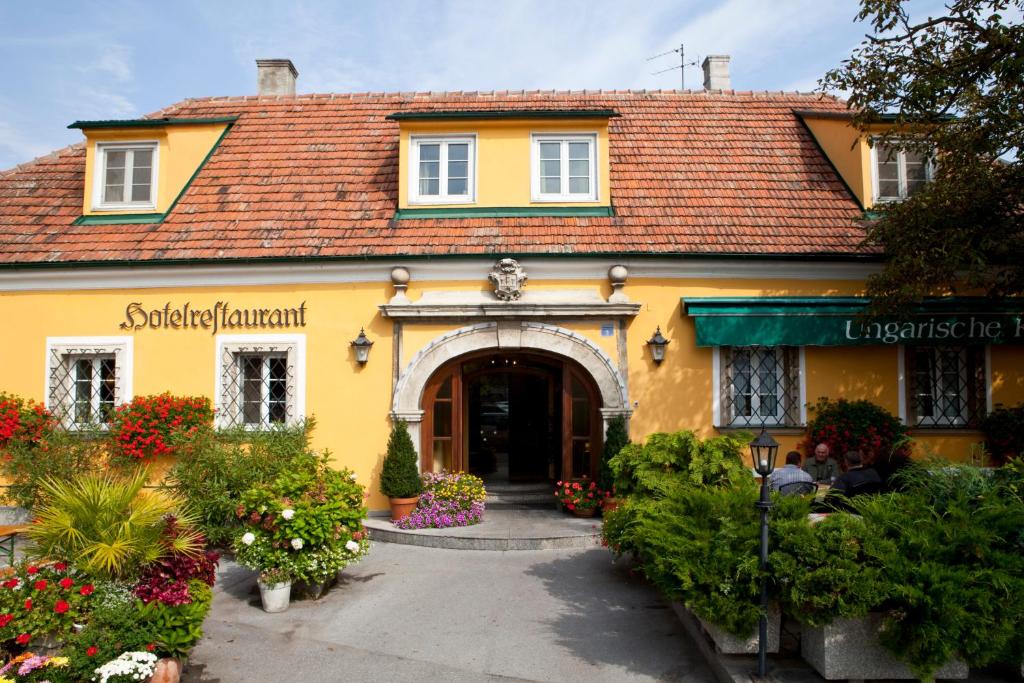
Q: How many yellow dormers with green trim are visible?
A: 3